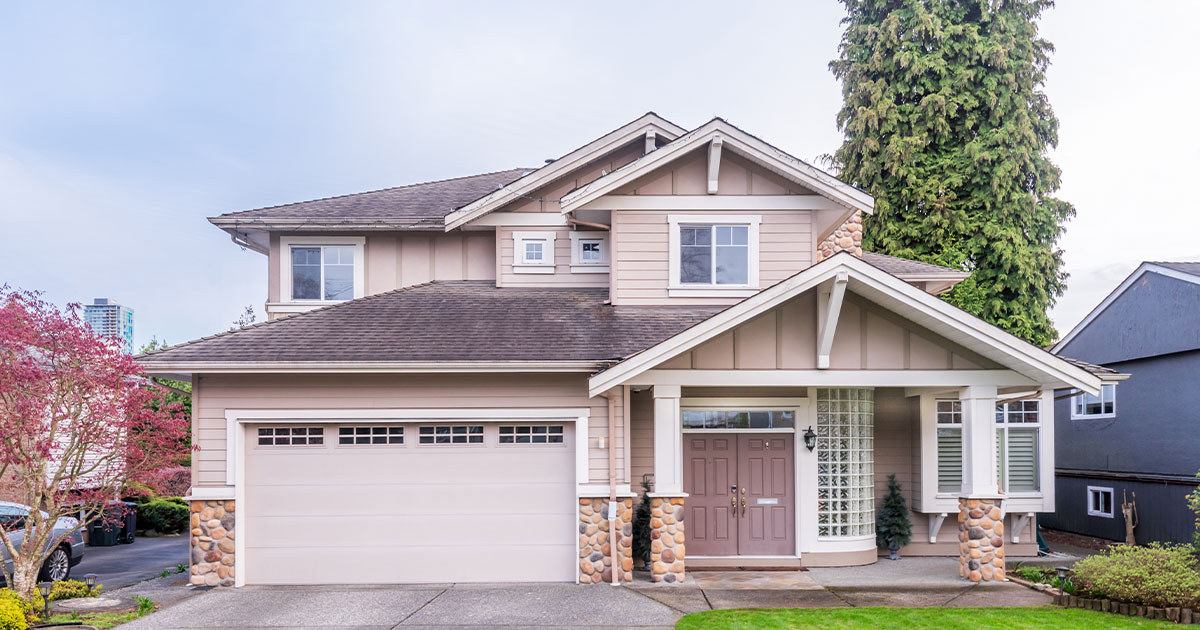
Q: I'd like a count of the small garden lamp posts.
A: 3